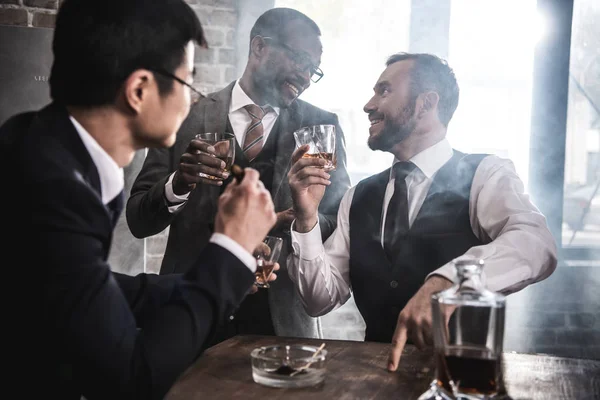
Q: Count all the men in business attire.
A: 3